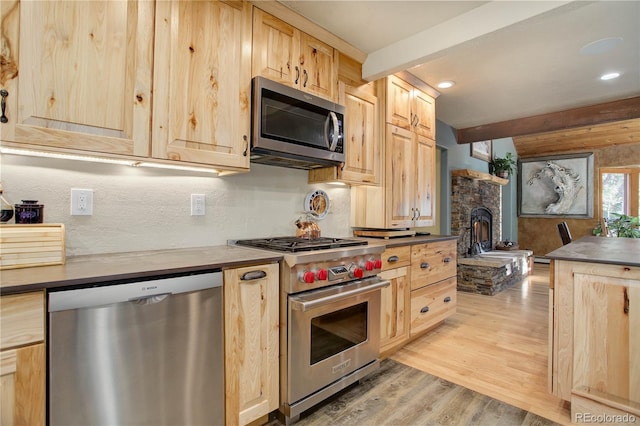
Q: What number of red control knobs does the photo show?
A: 5